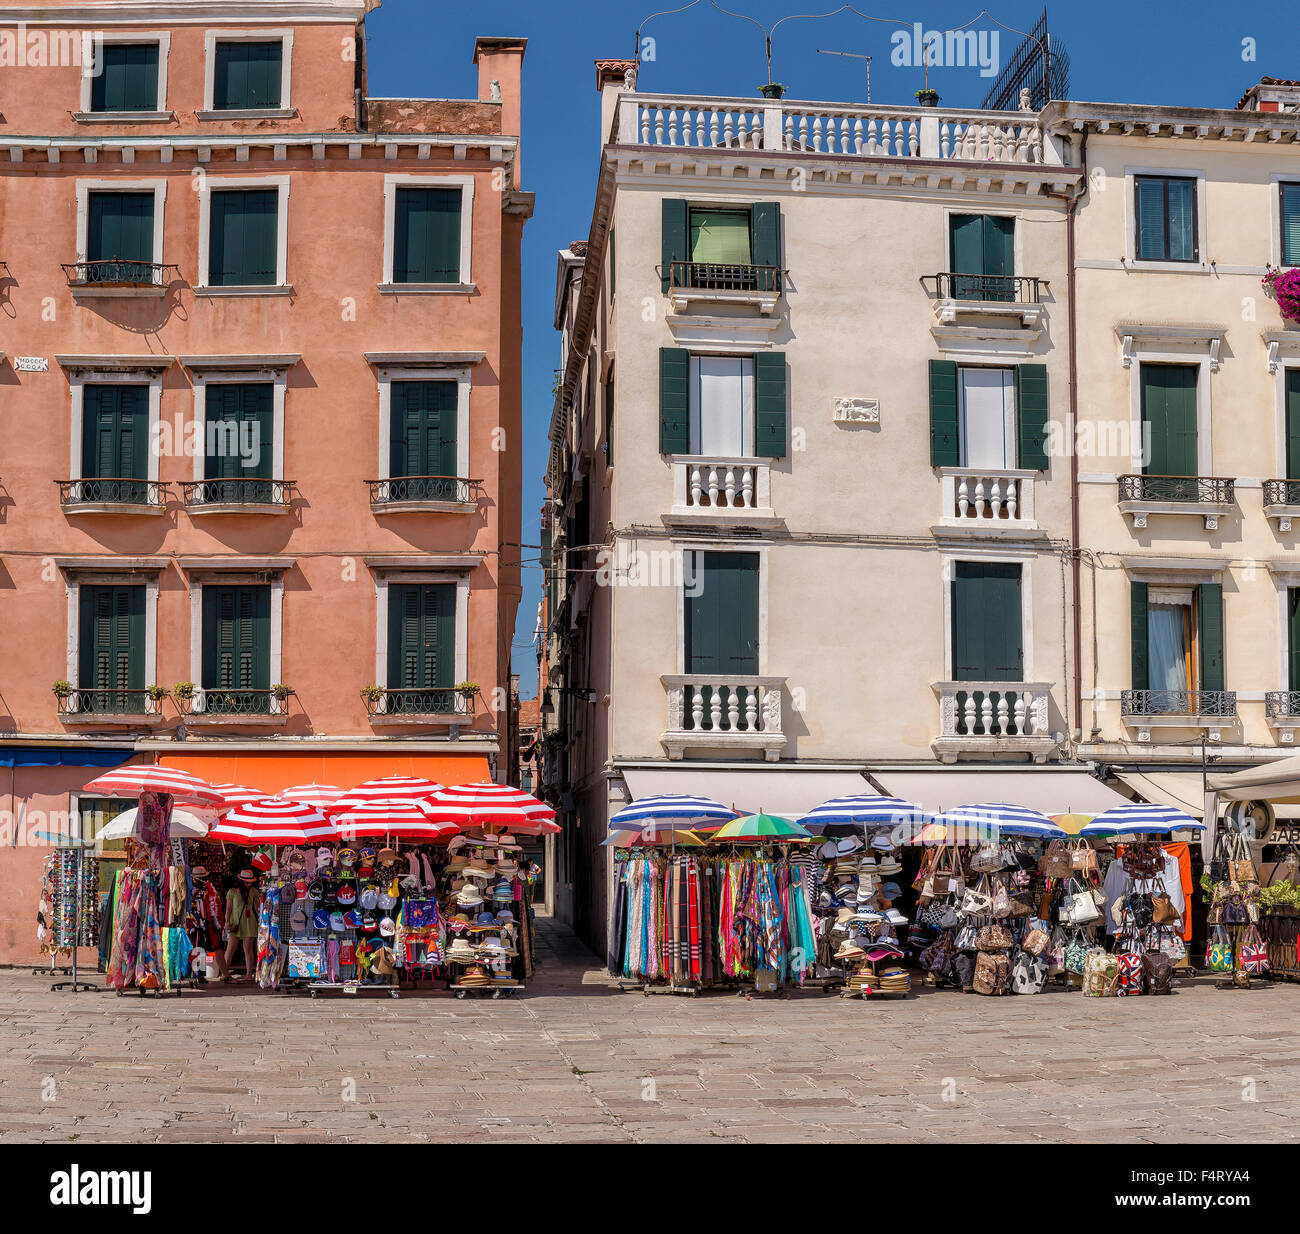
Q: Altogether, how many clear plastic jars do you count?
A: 0